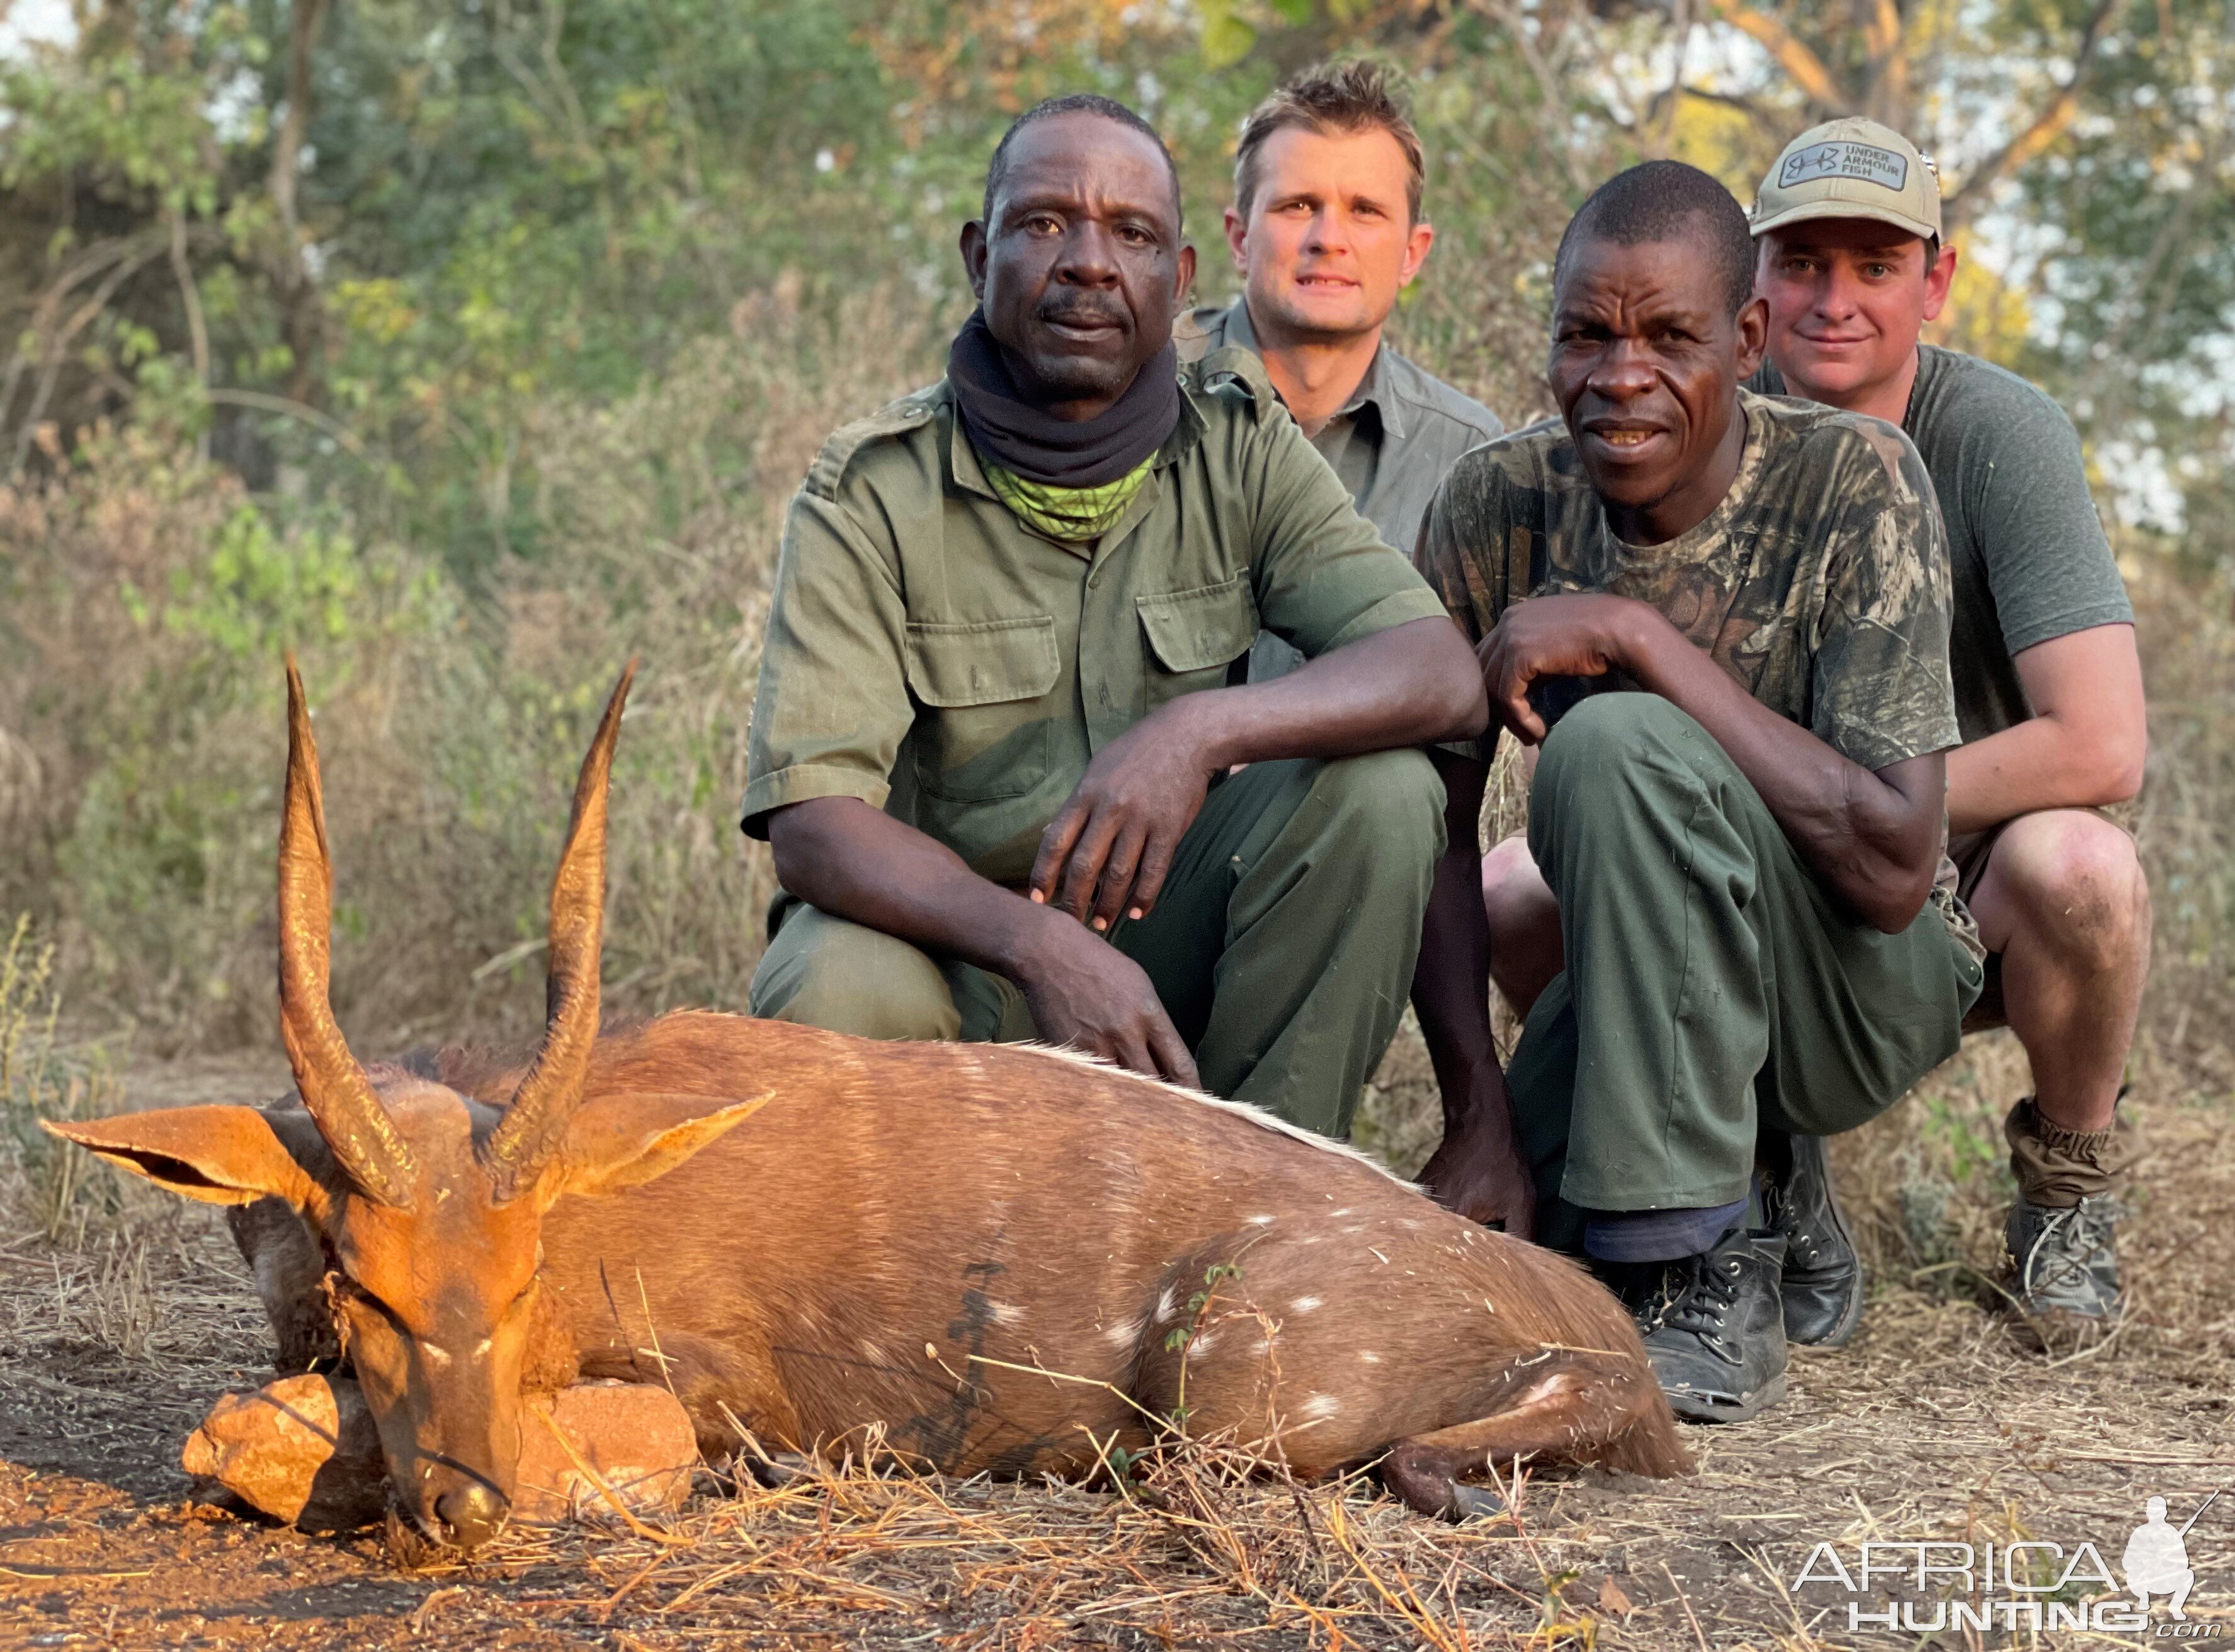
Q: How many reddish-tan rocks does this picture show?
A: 2